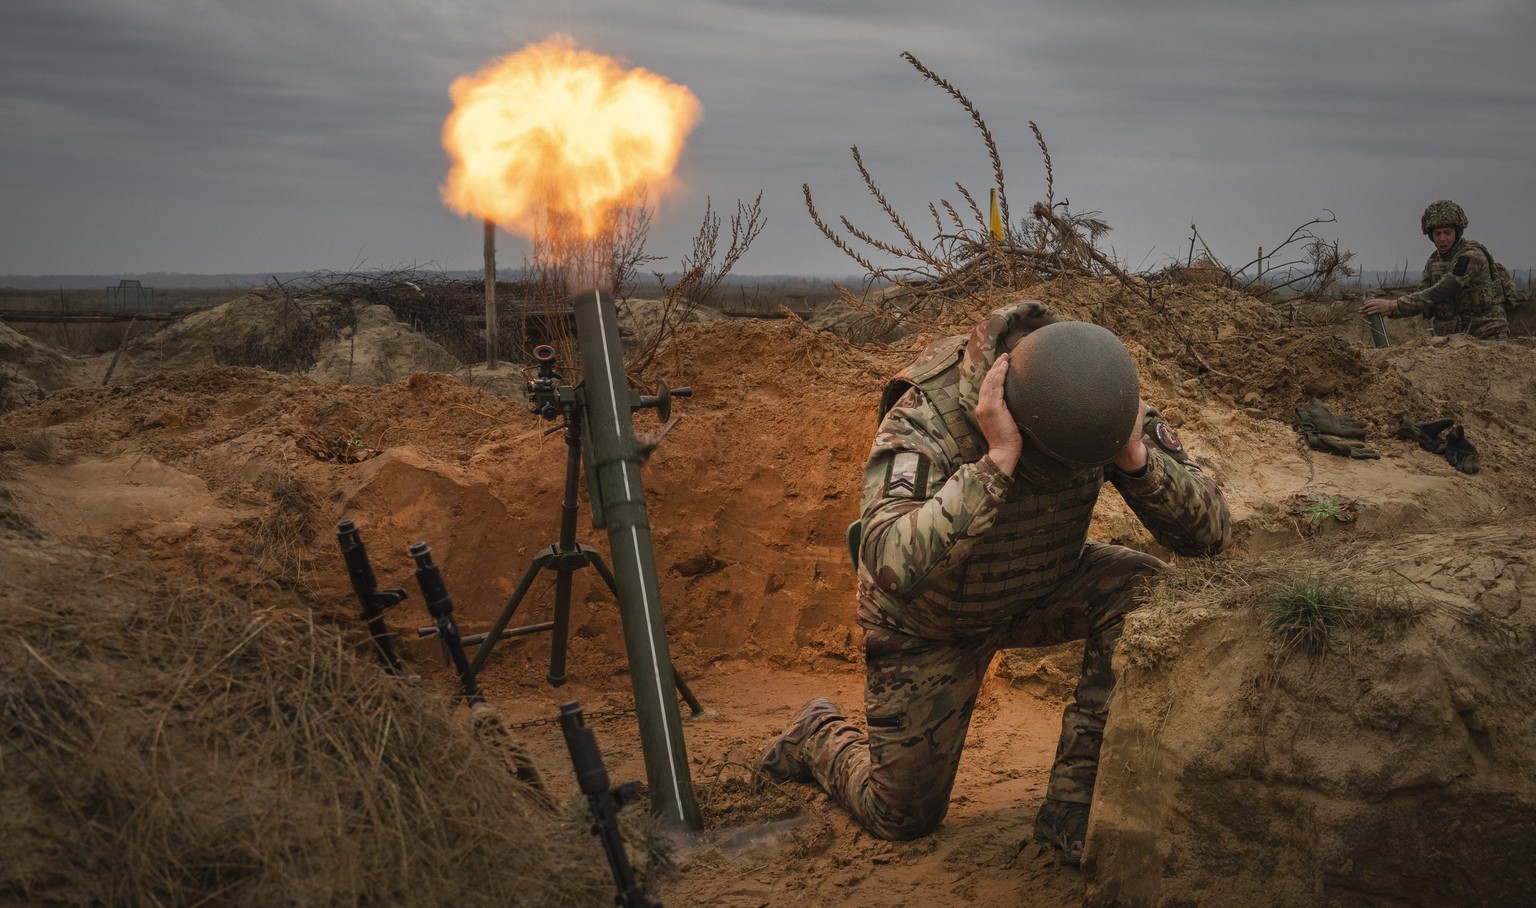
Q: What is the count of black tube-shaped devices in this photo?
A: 3